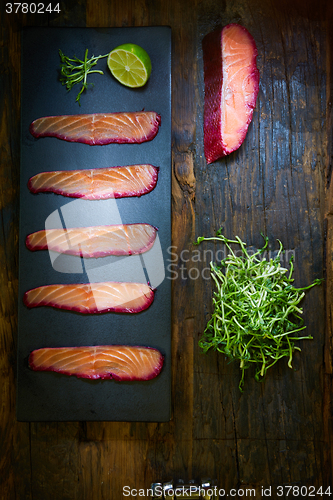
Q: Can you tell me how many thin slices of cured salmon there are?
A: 5